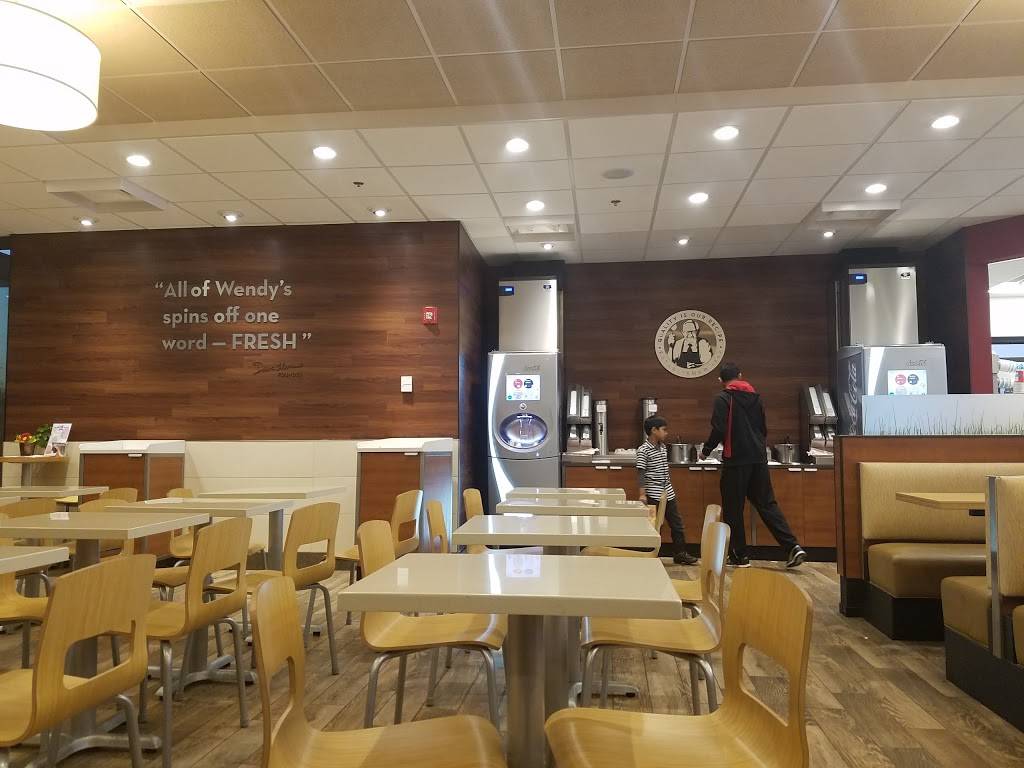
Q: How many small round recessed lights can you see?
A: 14